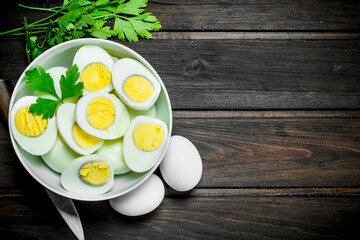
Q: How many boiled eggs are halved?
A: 7